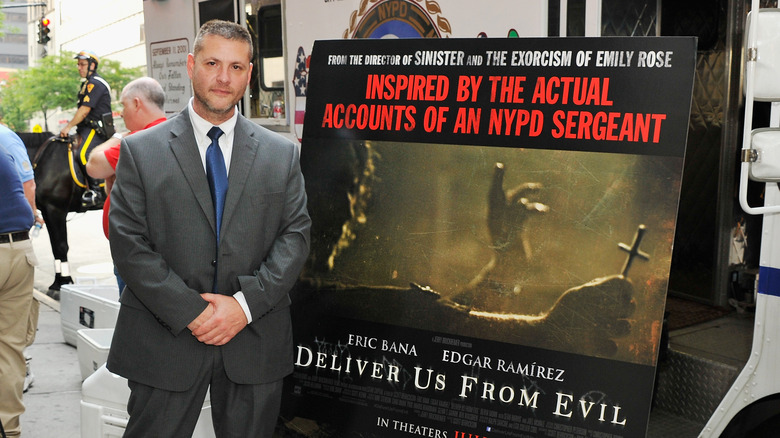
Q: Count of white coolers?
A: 3